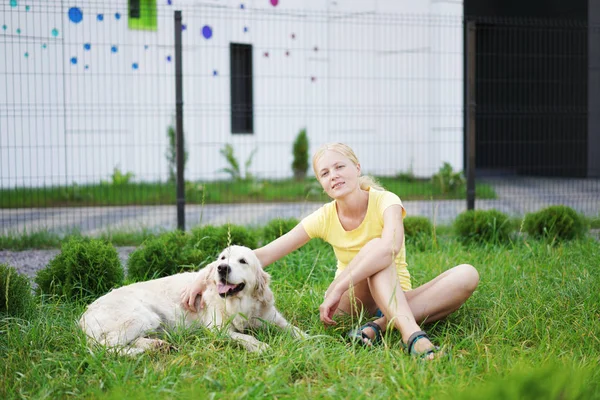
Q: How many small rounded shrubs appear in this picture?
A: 8